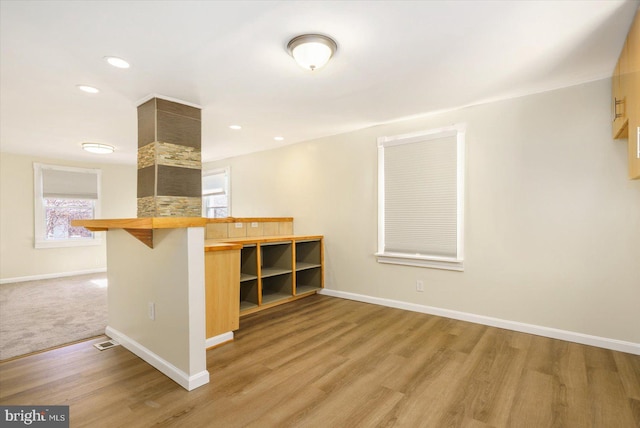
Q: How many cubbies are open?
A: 6